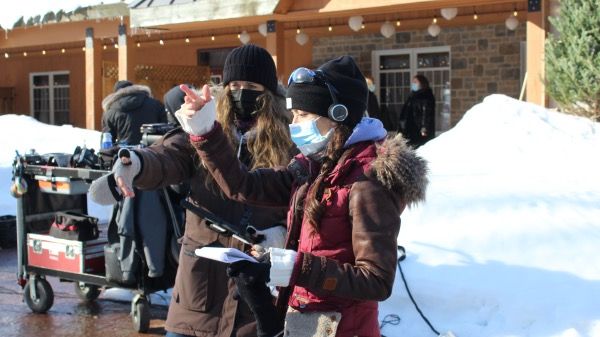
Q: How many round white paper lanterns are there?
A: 8